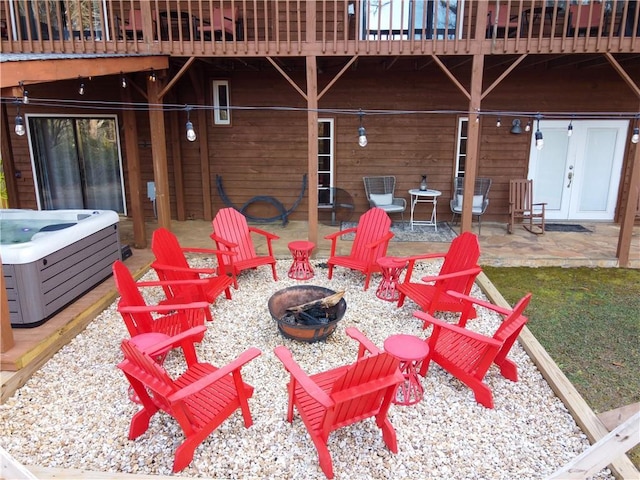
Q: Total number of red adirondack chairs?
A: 8